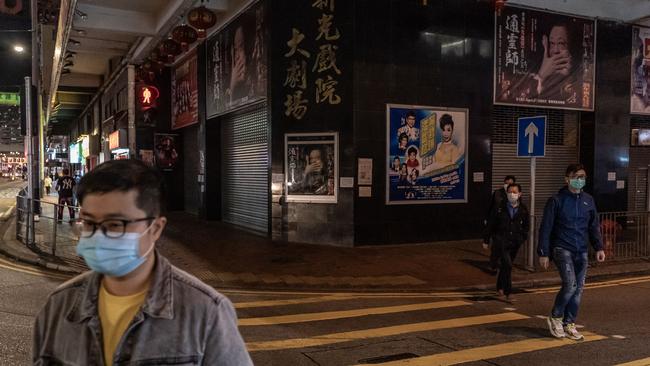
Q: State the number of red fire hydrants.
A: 1